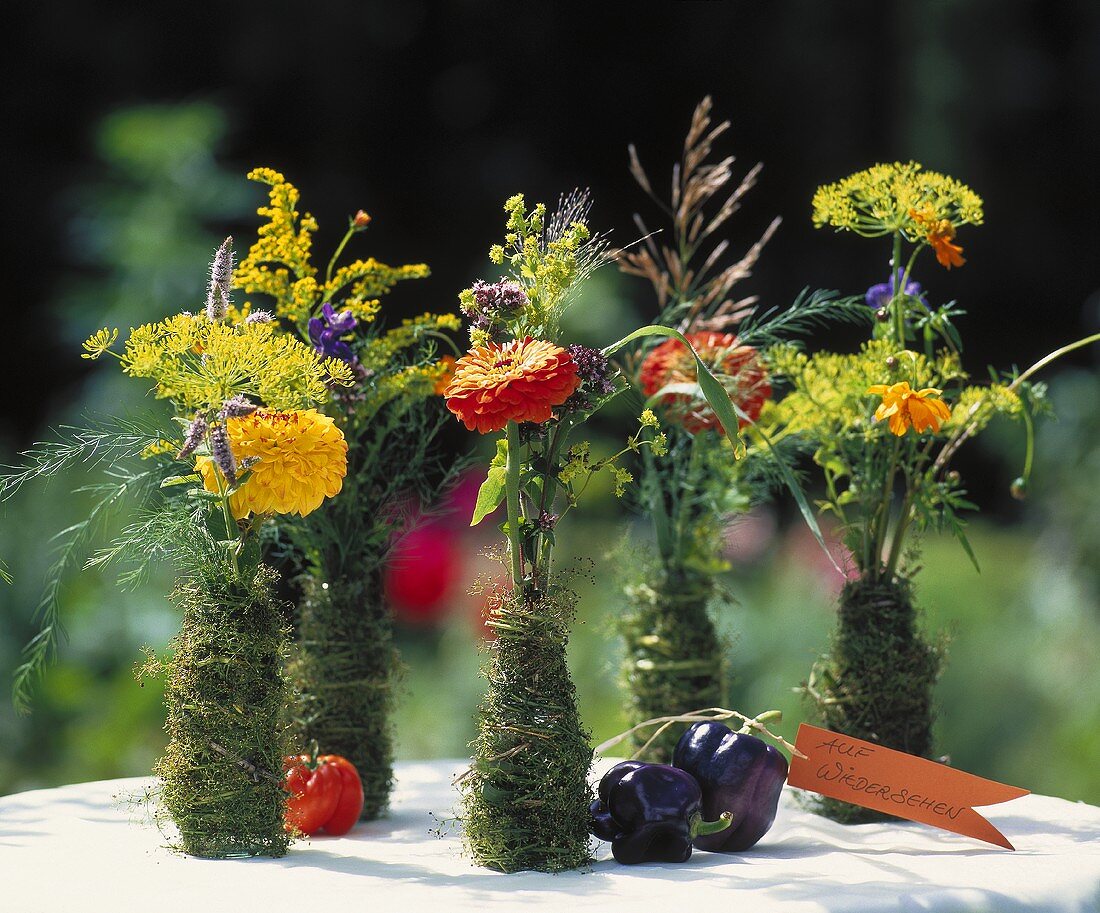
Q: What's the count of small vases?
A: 5